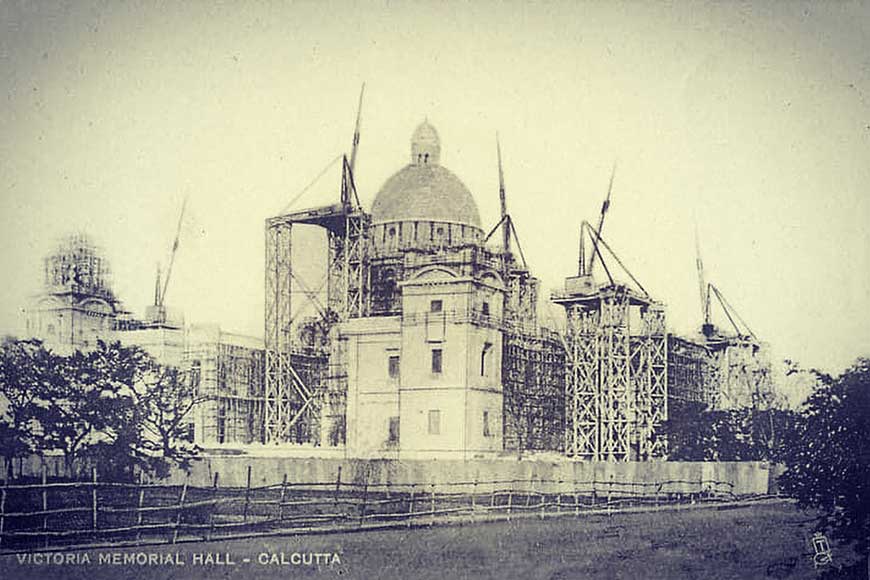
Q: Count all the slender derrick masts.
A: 5